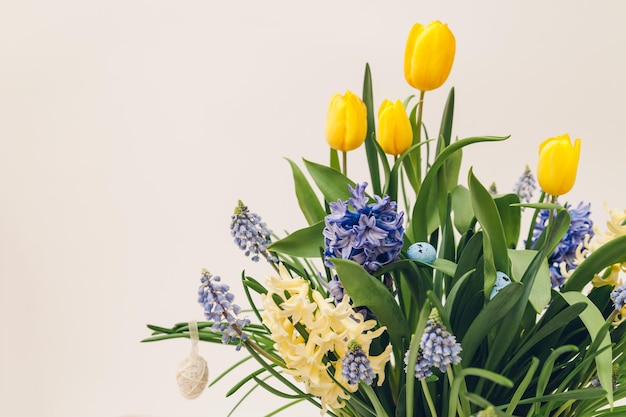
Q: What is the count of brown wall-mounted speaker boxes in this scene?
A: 0